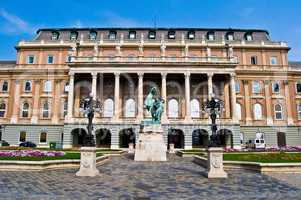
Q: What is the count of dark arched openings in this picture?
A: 6